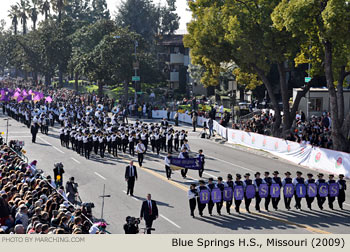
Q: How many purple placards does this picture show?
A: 12